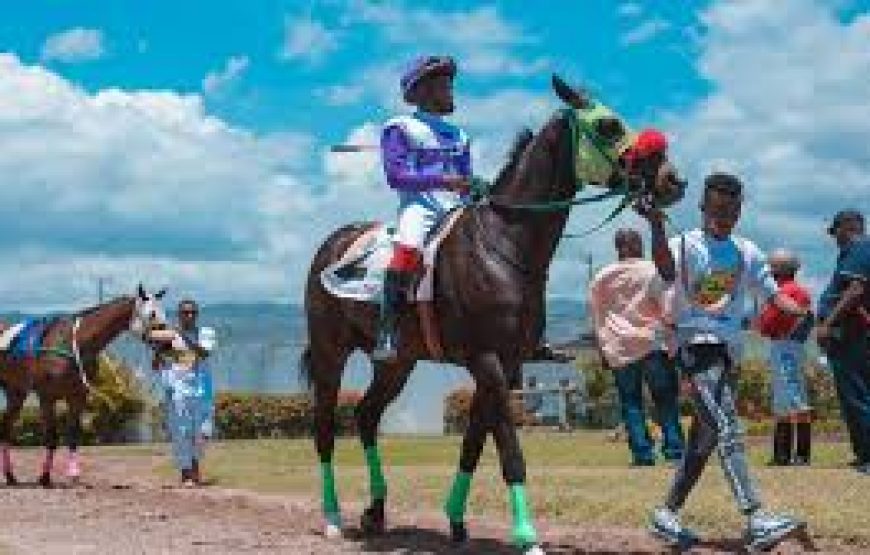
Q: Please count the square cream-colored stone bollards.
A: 0